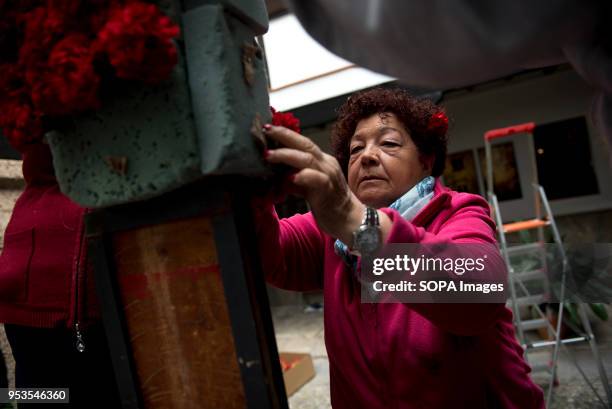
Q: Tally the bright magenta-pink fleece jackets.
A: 1